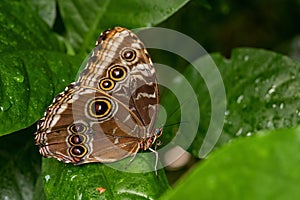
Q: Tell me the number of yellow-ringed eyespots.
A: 7